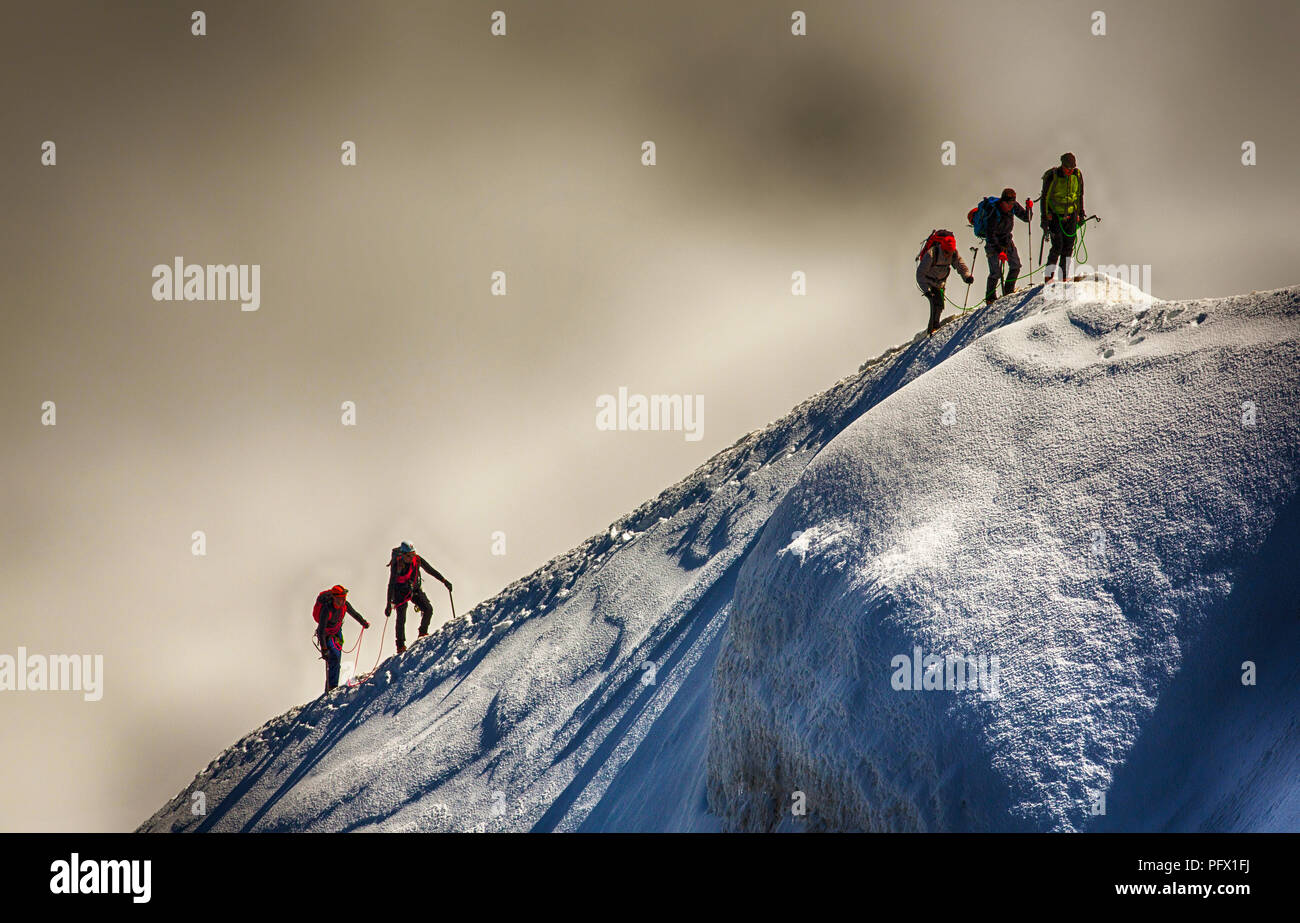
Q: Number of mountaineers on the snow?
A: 5